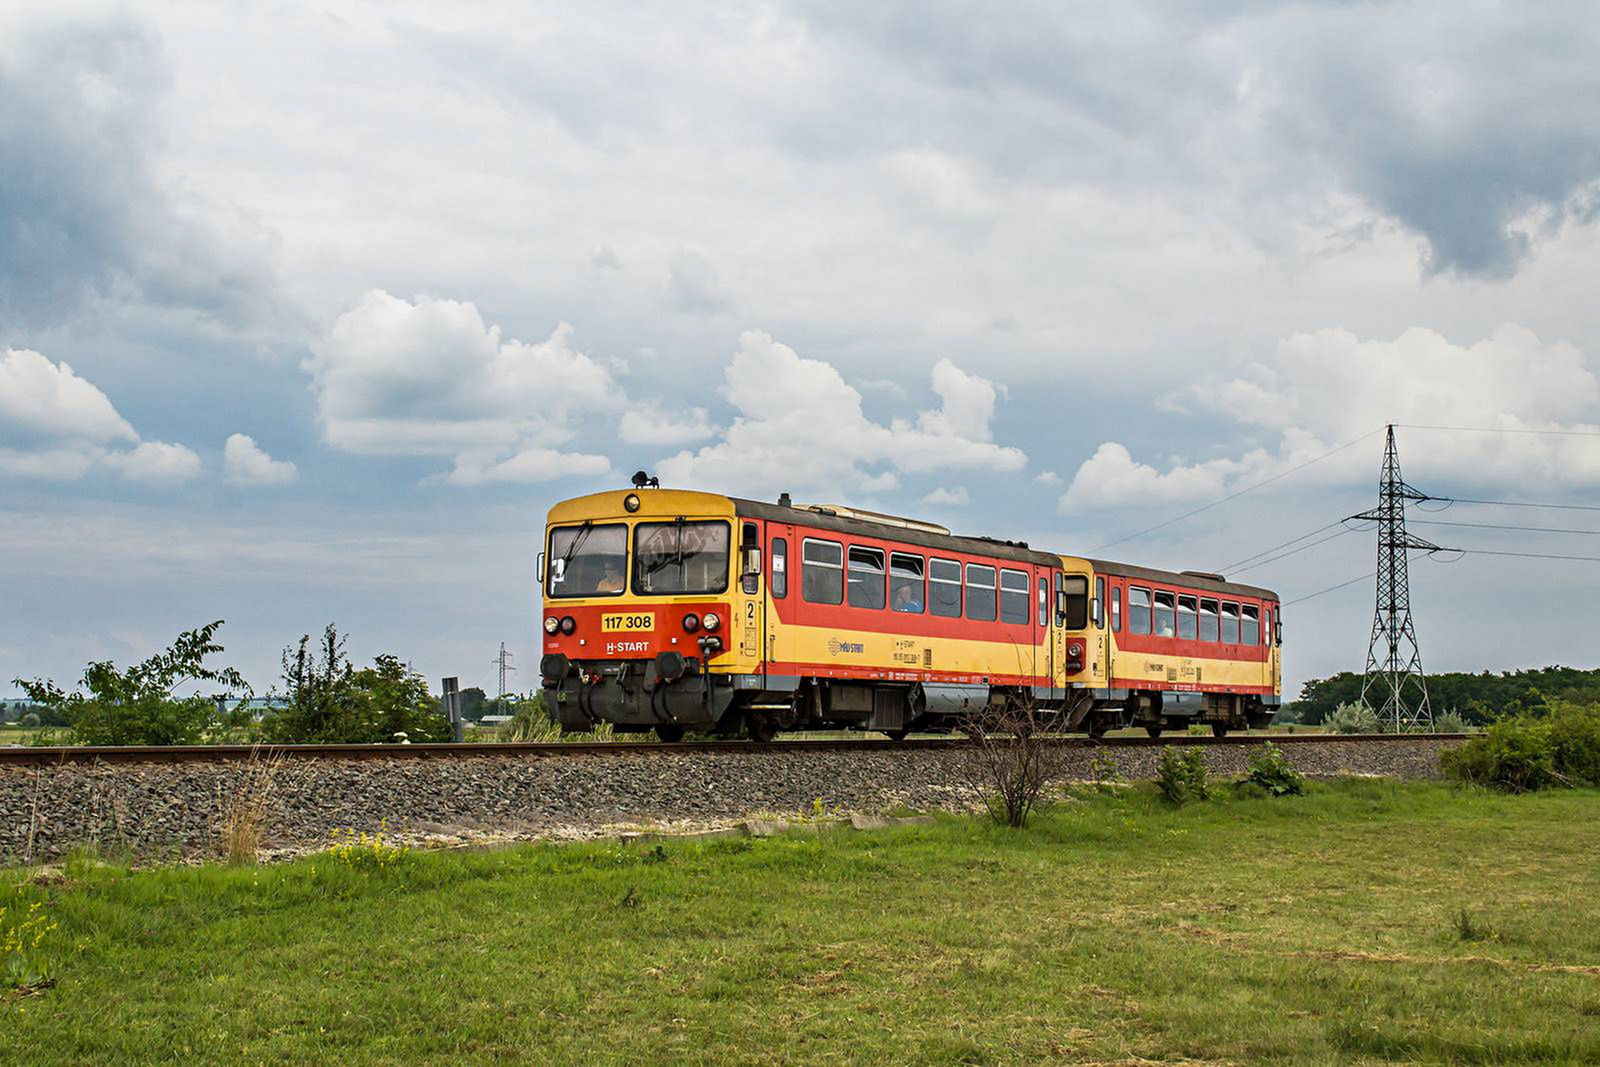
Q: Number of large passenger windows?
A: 12